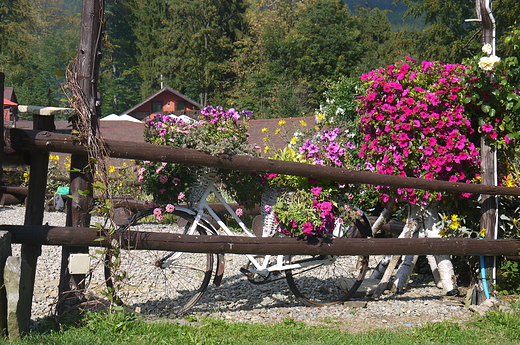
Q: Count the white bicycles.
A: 1